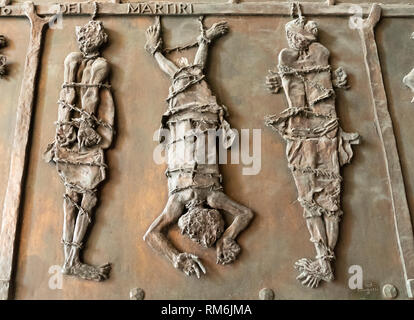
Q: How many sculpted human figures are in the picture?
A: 3